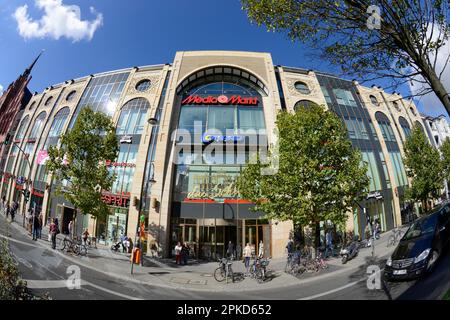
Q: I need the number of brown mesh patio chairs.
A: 0